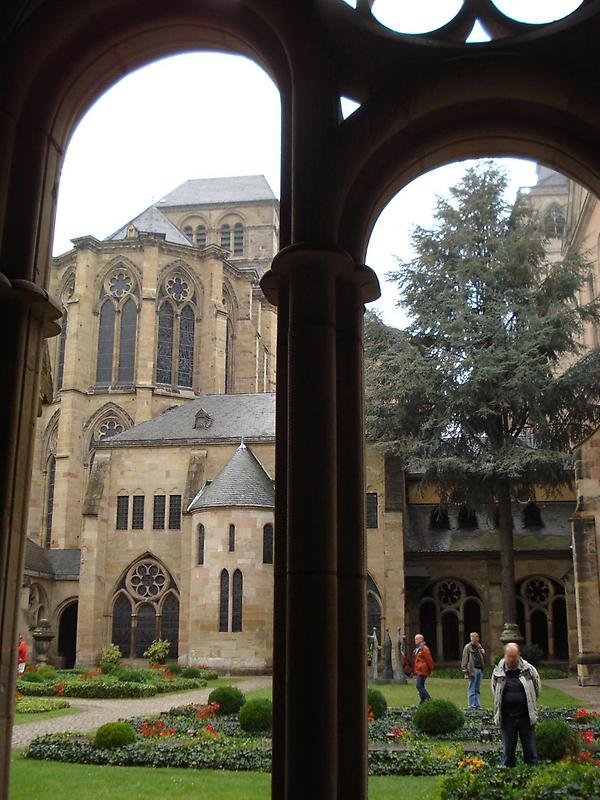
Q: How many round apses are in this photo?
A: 1